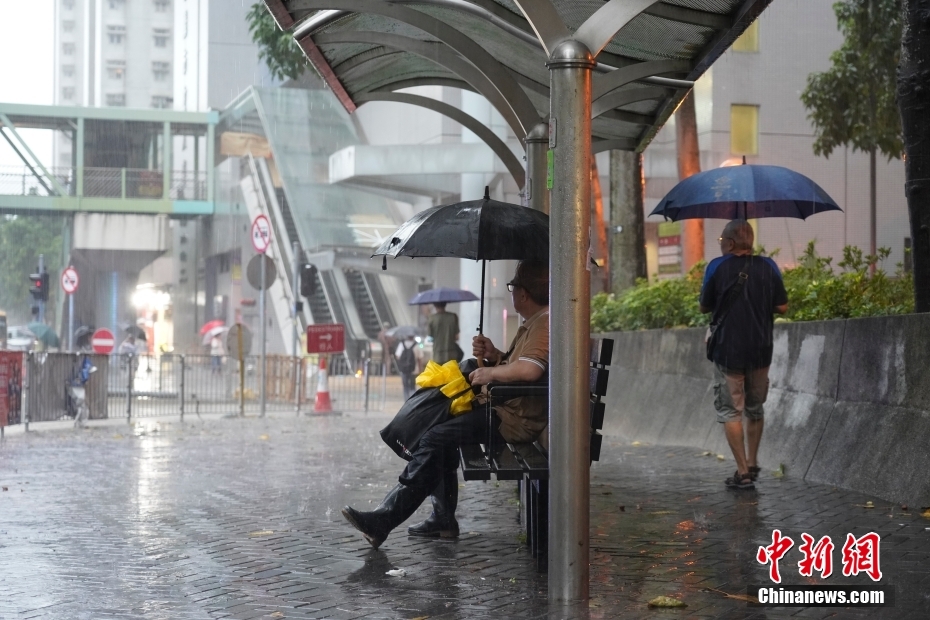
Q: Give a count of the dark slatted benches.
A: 1